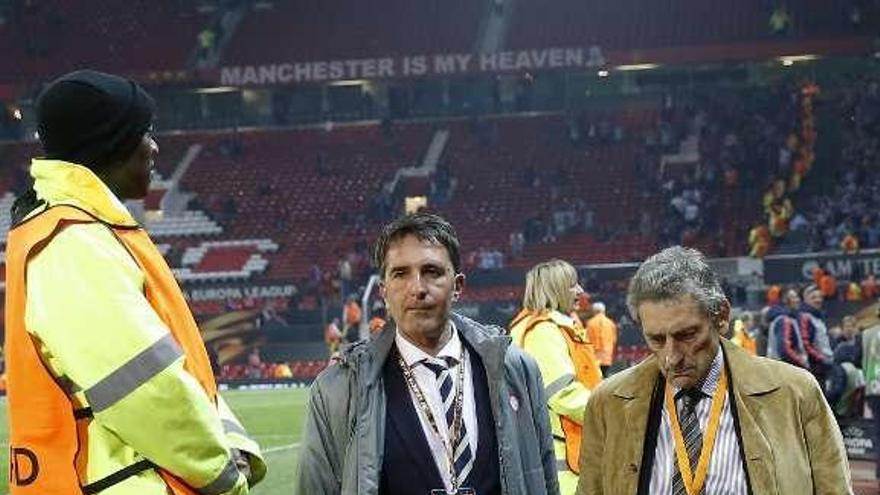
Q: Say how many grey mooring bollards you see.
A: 0